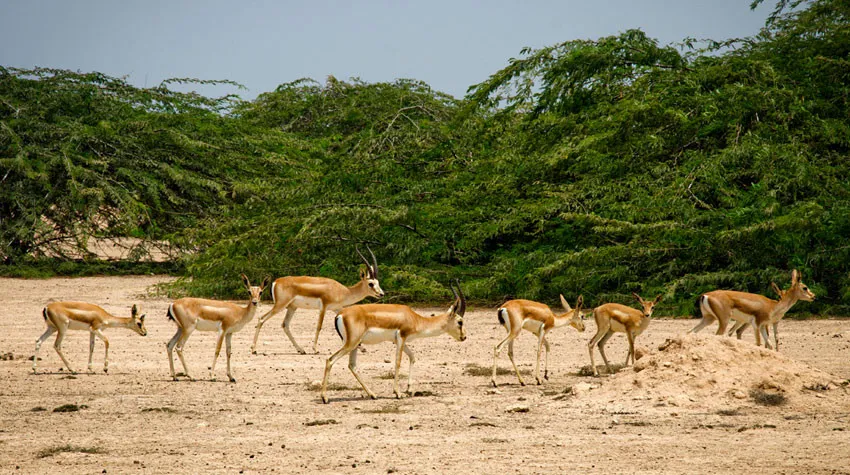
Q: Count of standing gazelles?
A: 8